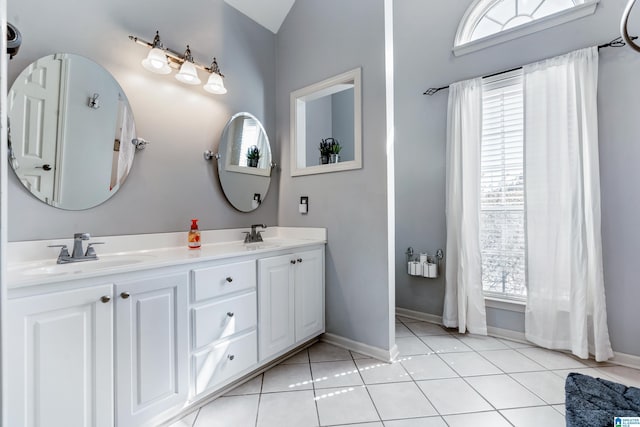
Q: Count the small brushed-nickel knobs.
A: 7